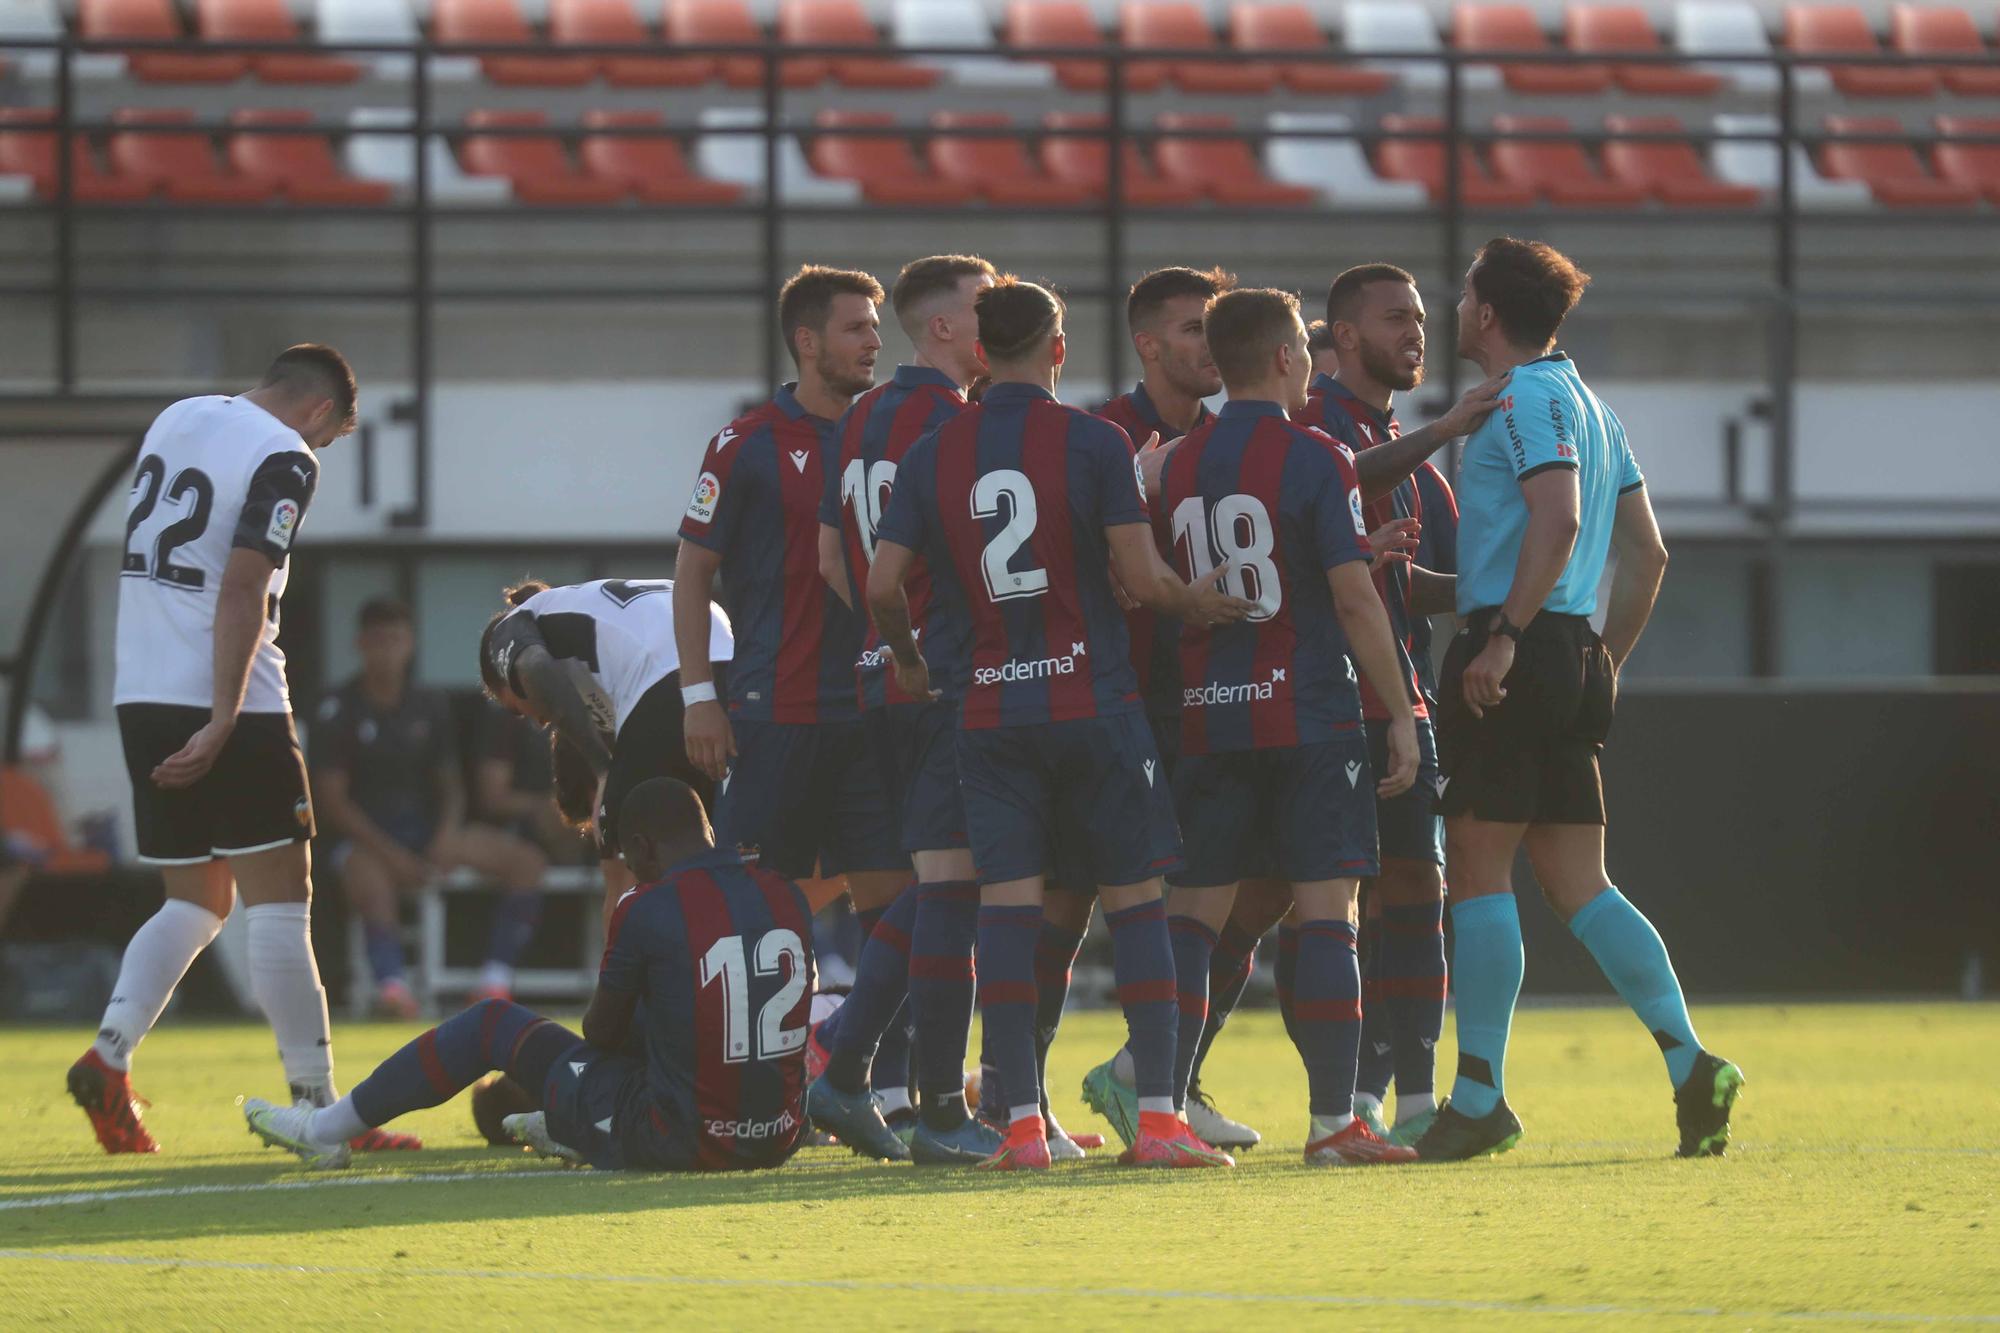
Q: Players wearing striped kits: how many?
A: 8